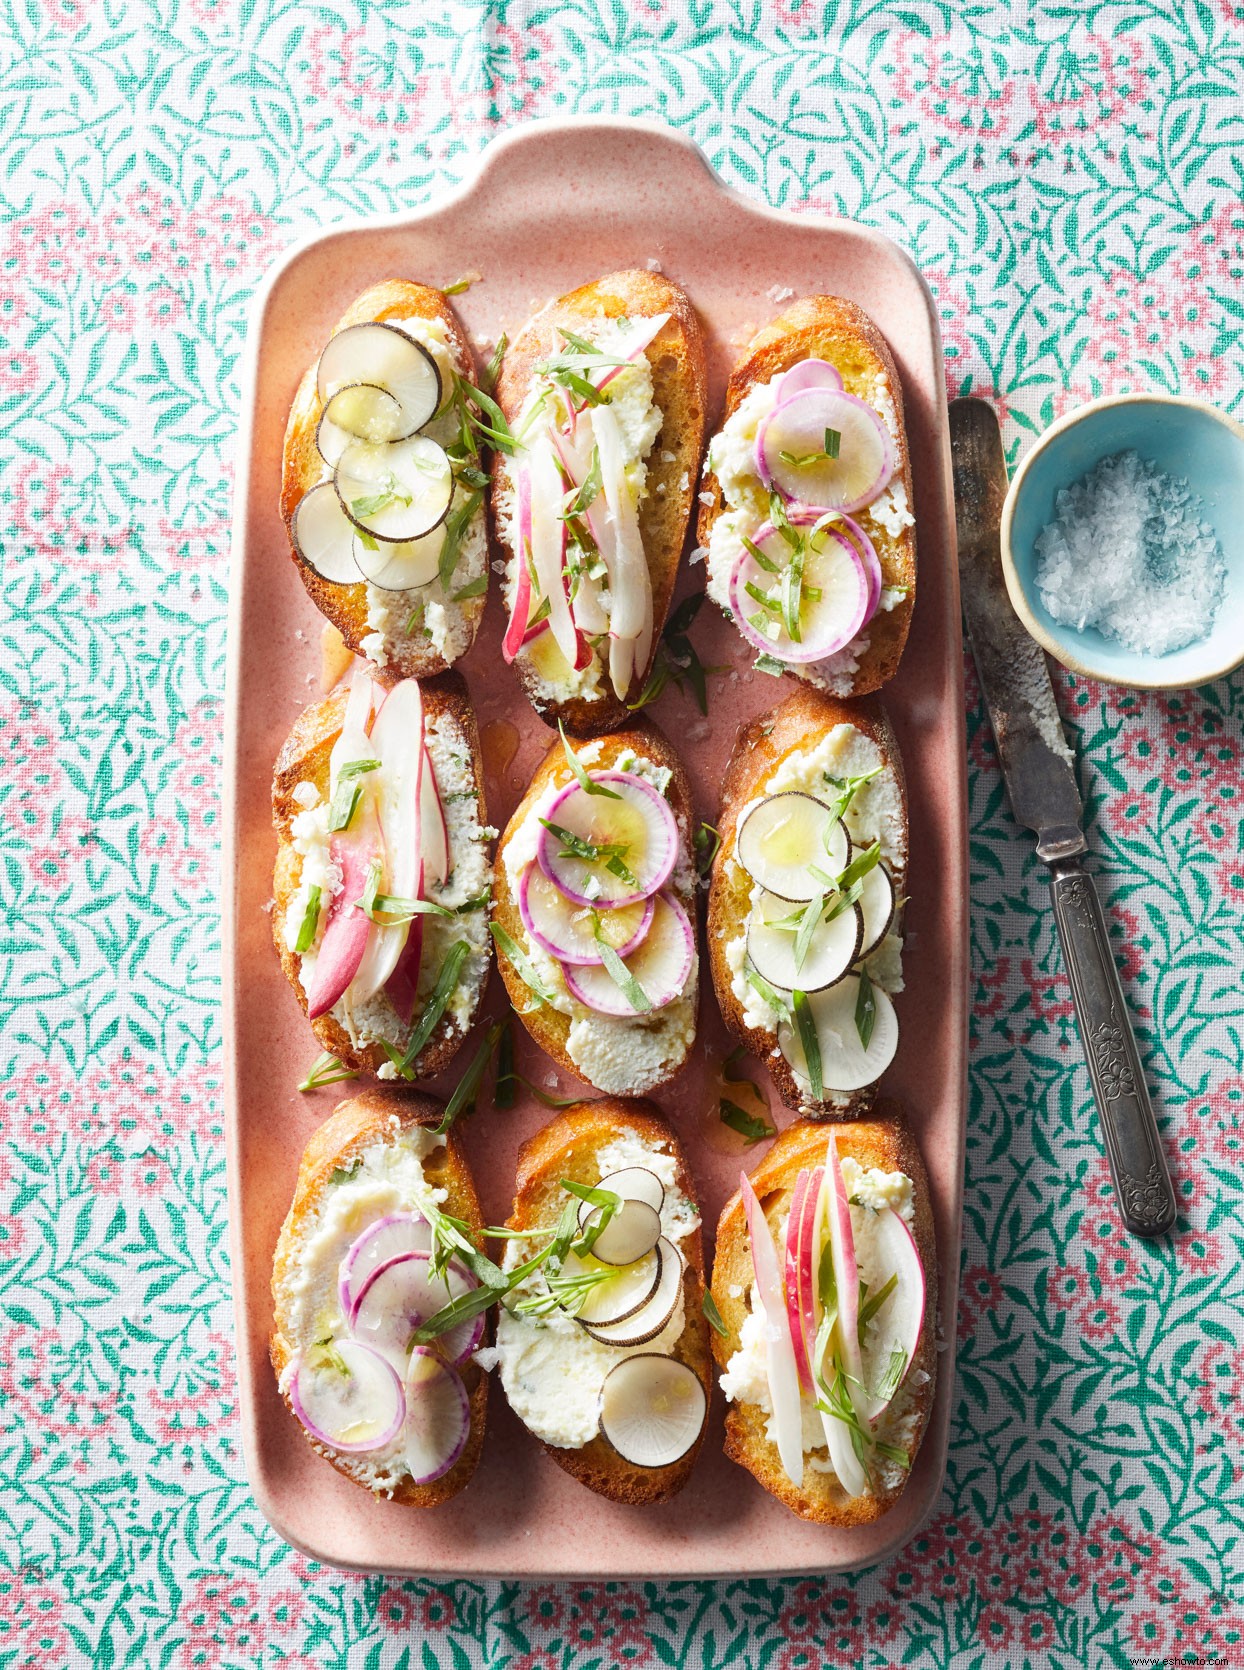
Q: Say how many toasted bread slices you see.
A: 9